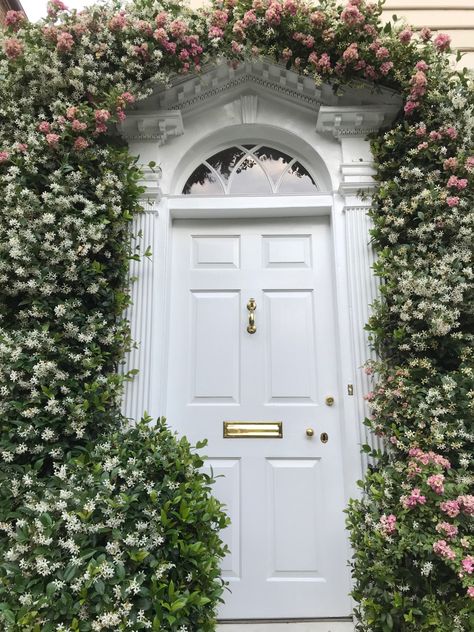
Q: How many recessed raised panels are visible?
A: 6